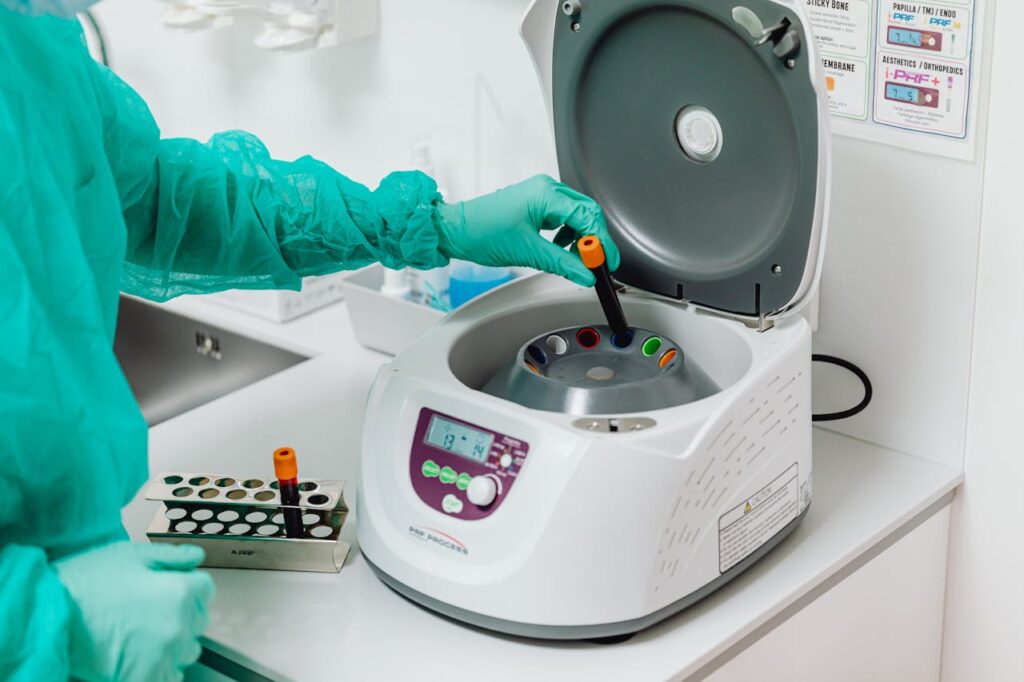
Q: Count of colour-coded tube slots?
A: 7